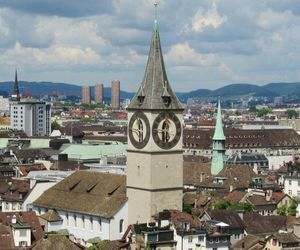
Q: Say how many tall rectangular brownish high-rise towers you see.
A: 3